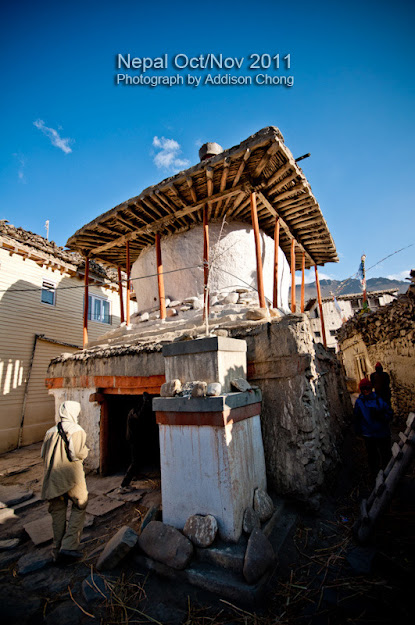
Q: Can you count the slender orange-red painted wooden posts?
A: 10